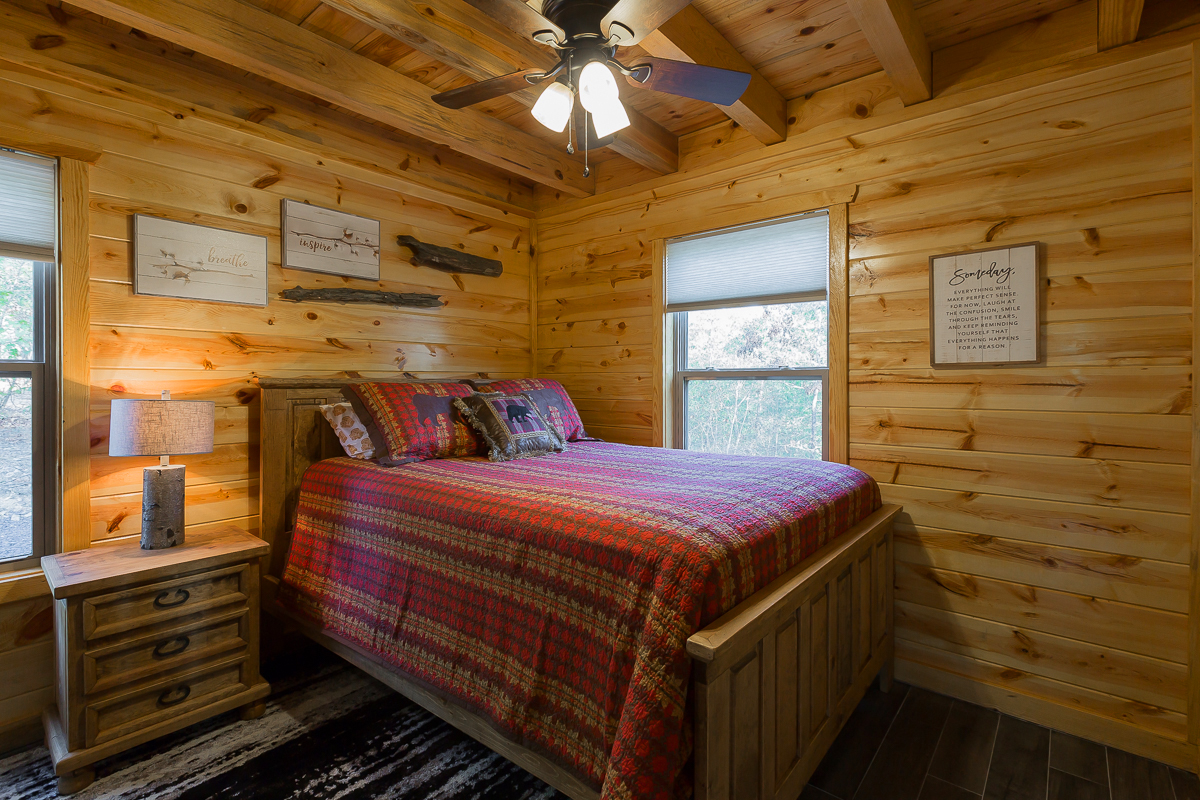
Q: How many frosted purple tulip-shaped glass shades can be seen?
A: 0